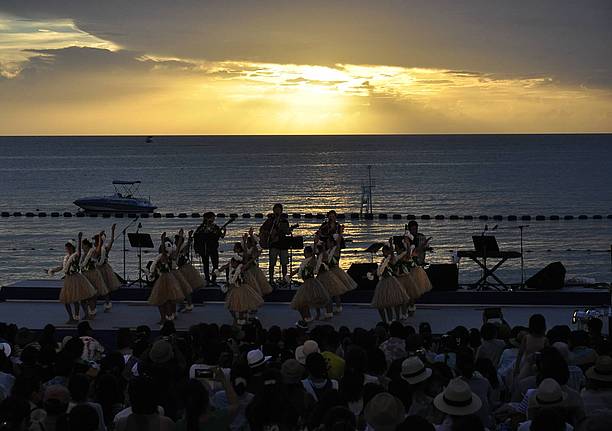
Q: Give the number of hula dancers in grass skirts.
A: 15